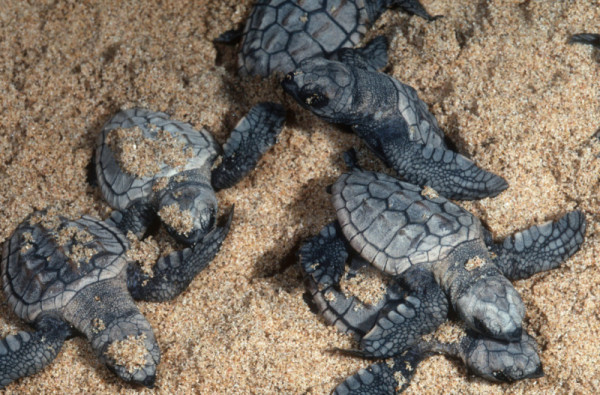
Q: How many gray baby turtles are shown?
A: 6